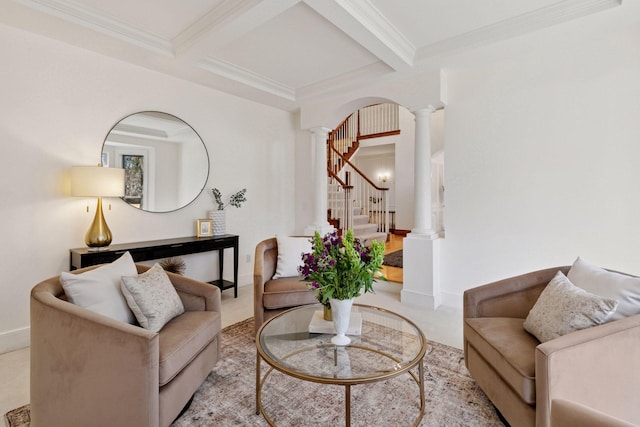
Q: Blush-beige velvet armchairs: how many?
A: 3